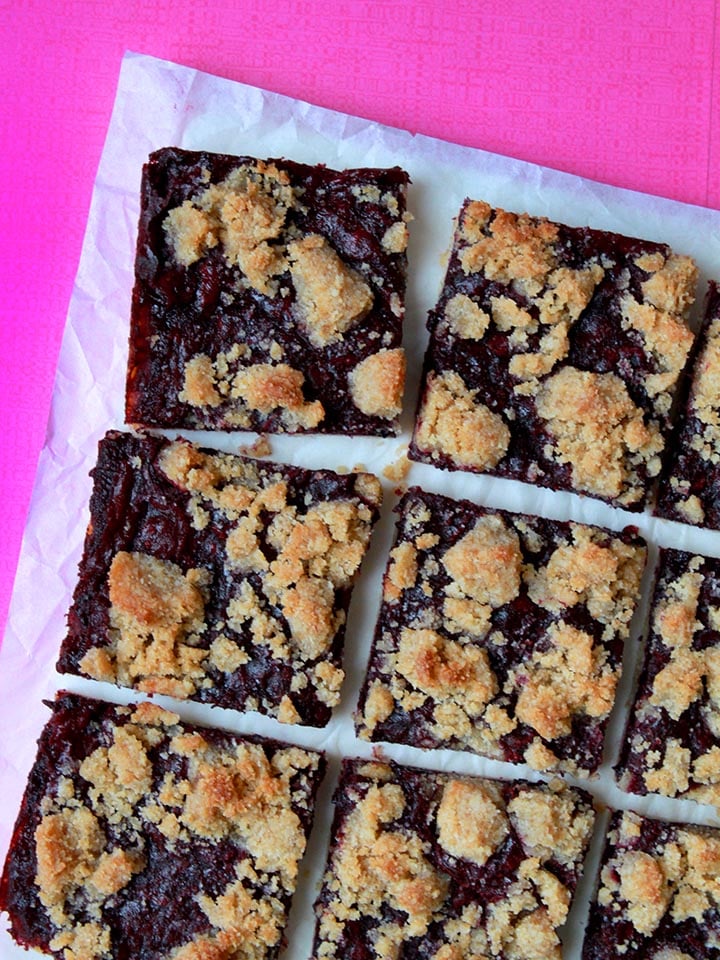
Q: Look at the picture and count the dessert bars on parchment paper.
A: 9